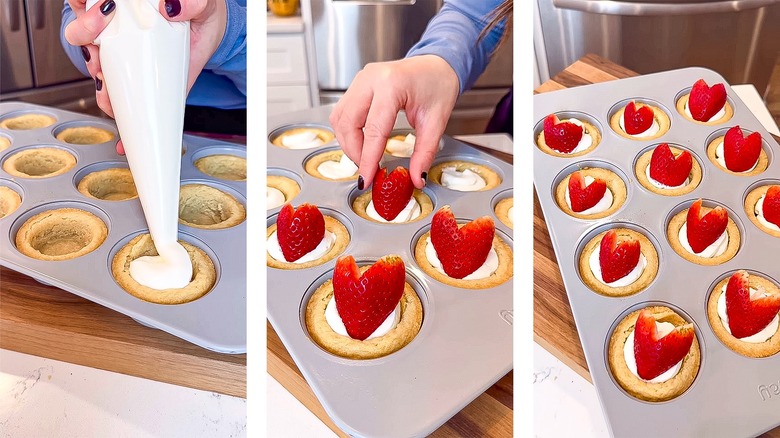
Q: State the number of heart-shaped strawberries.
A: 15